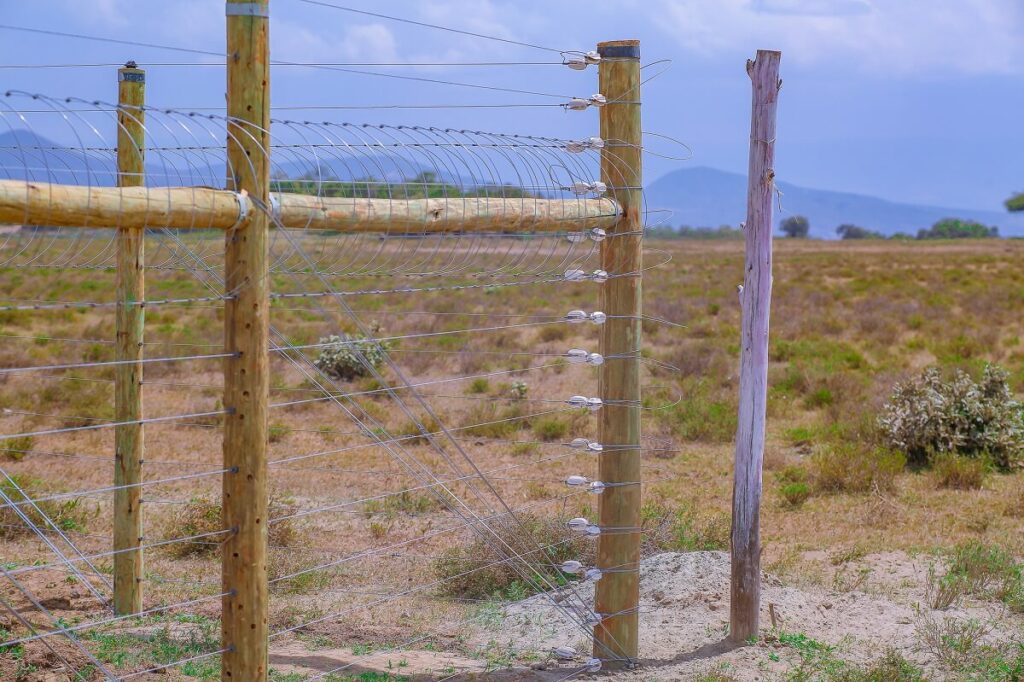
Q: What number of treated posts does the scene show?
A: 3